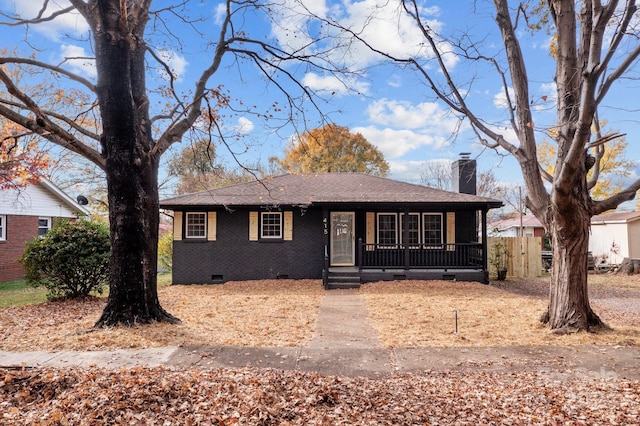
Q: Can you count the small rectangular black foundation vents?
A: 4